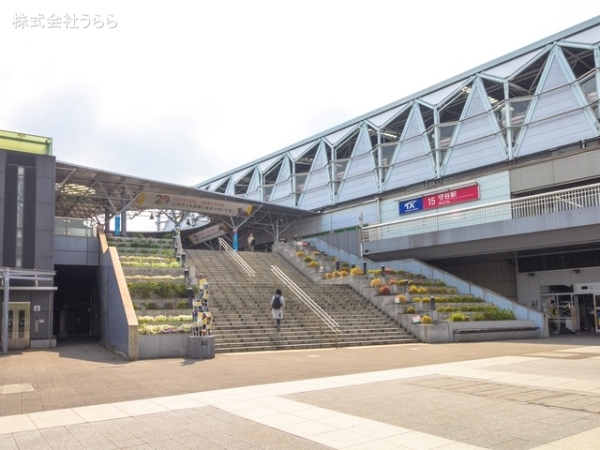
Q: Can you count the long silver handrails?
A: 2